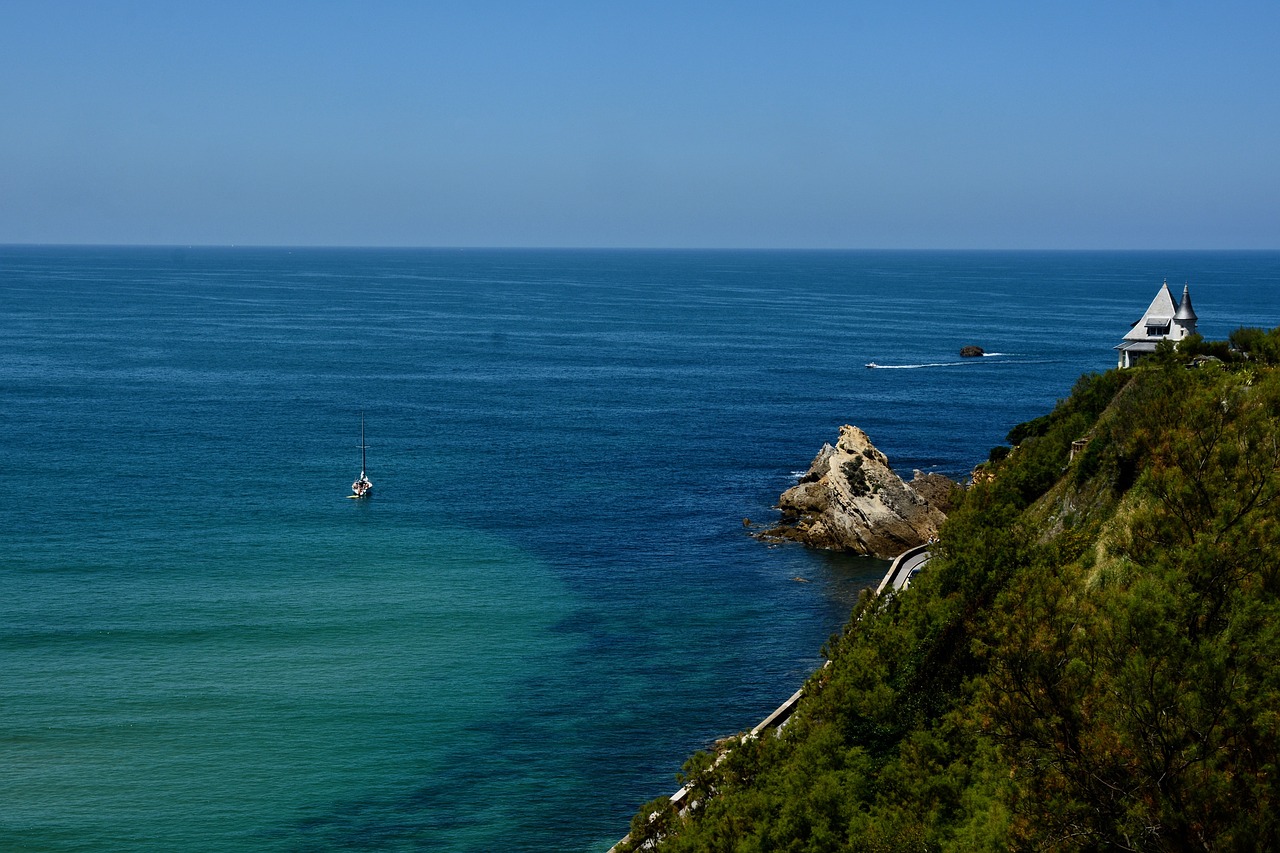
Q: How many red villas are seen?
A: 0